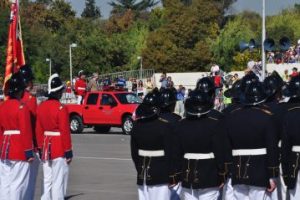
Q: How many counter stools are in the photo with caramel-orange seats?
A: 0